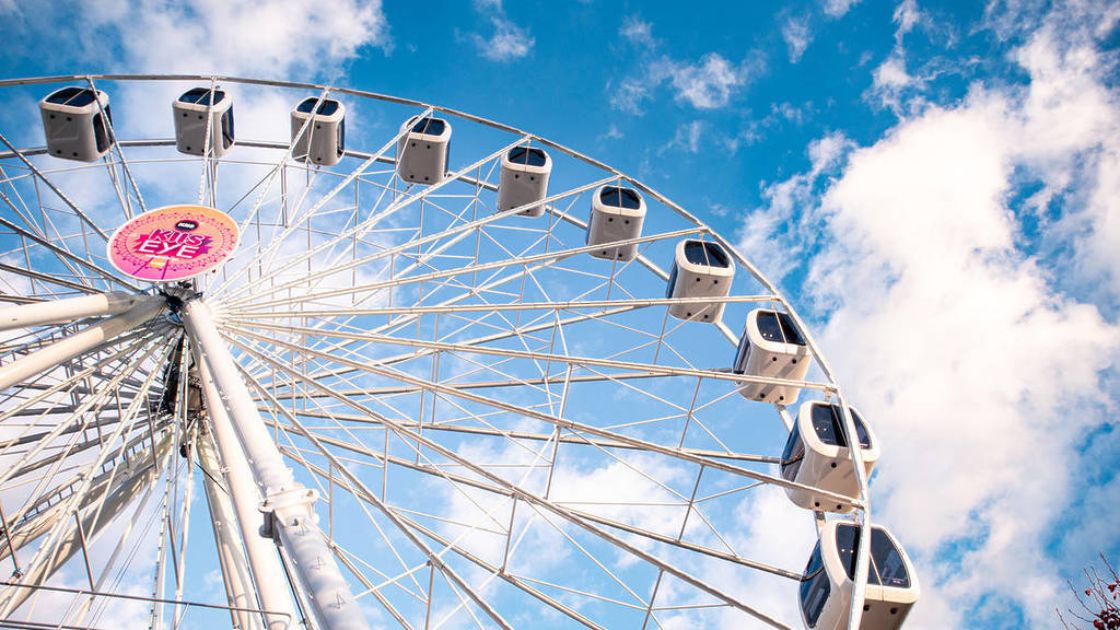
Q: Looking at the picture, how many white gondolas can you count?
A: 10